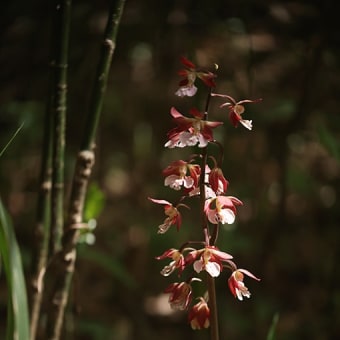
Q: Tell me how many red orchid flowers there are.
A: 12